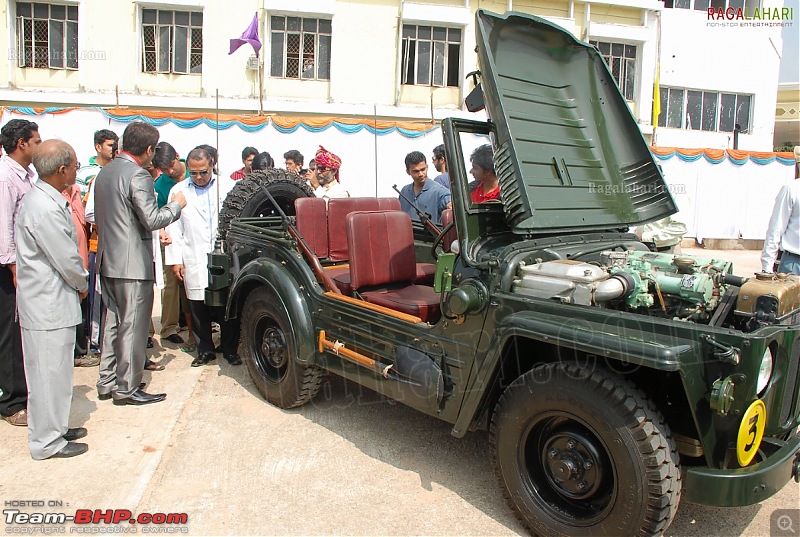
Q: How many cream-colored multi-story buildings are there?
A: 1